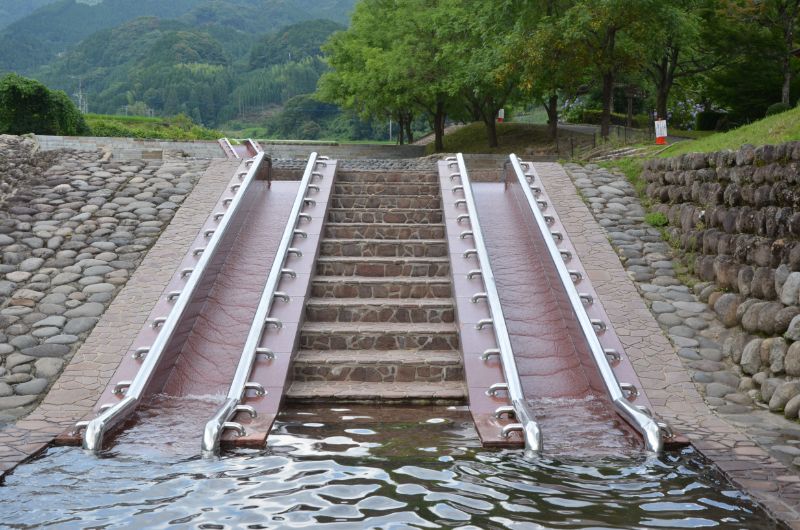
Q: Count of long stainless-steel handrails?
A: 4